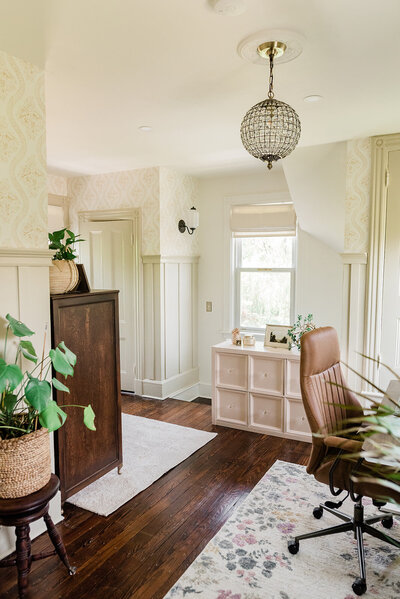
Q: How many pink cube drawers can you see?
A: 6